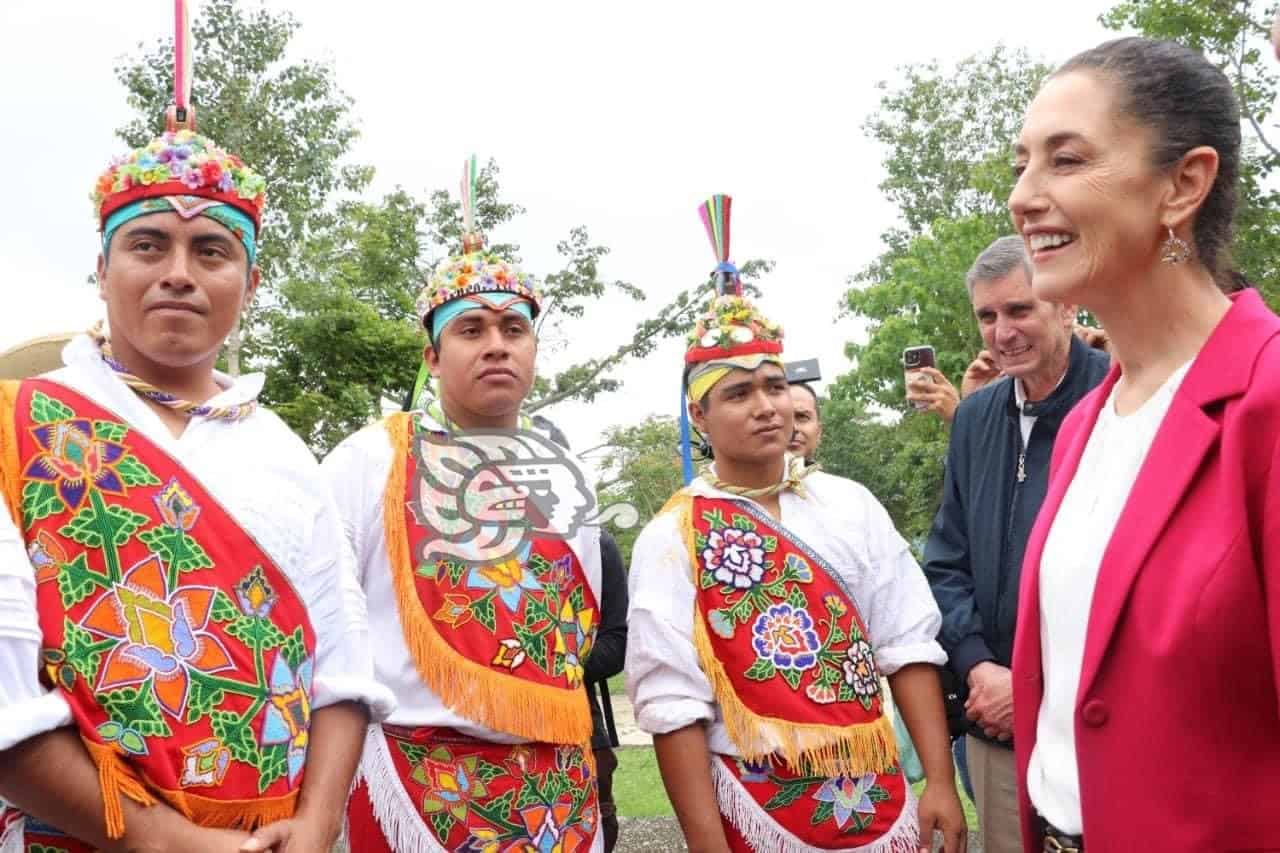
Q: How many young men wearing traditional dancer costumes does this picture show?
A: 3